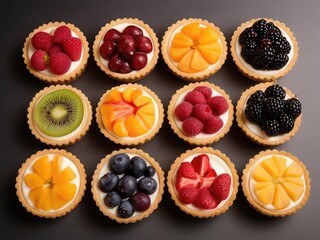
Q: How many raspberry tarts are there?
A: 2